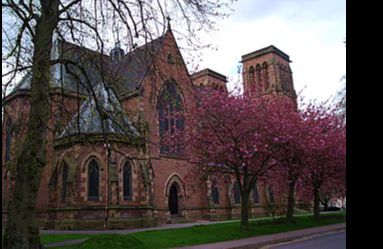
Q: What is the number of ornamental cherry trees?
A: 3